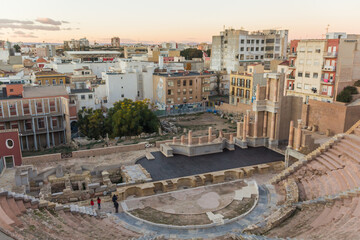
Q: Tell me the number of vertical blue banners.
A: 0